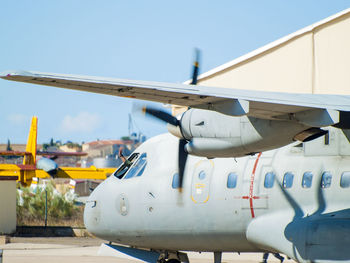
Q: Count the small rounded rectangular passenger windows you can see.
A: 7